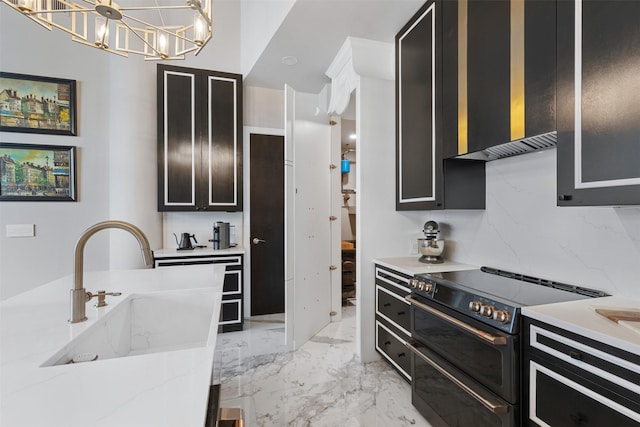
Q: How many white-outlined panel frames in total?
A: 12